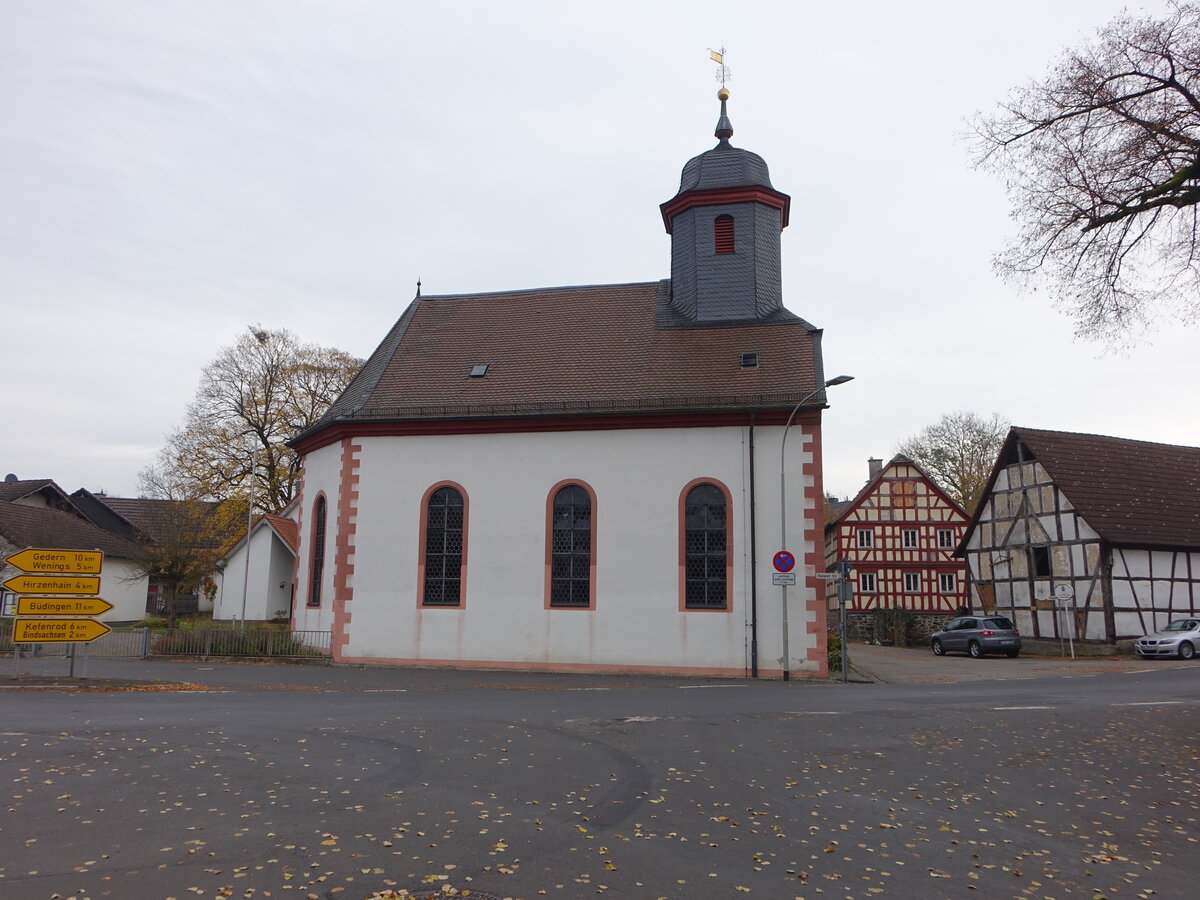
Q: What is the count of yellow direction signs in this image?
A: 4